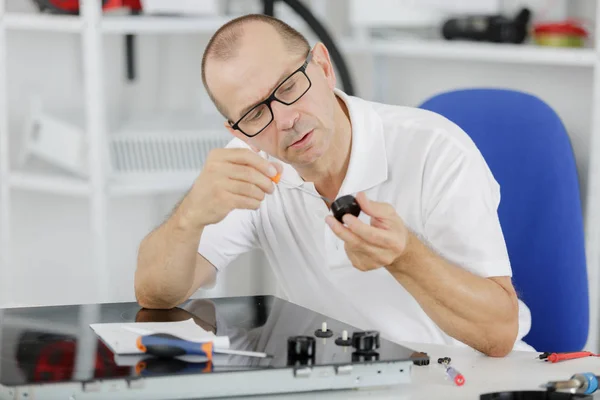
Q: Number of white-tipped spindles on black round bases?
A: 2